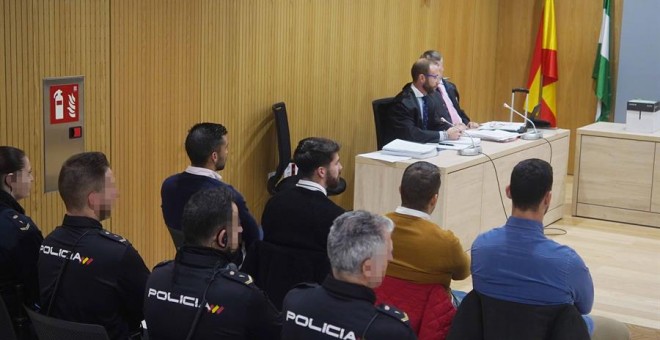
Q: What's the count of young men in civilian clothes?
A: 4